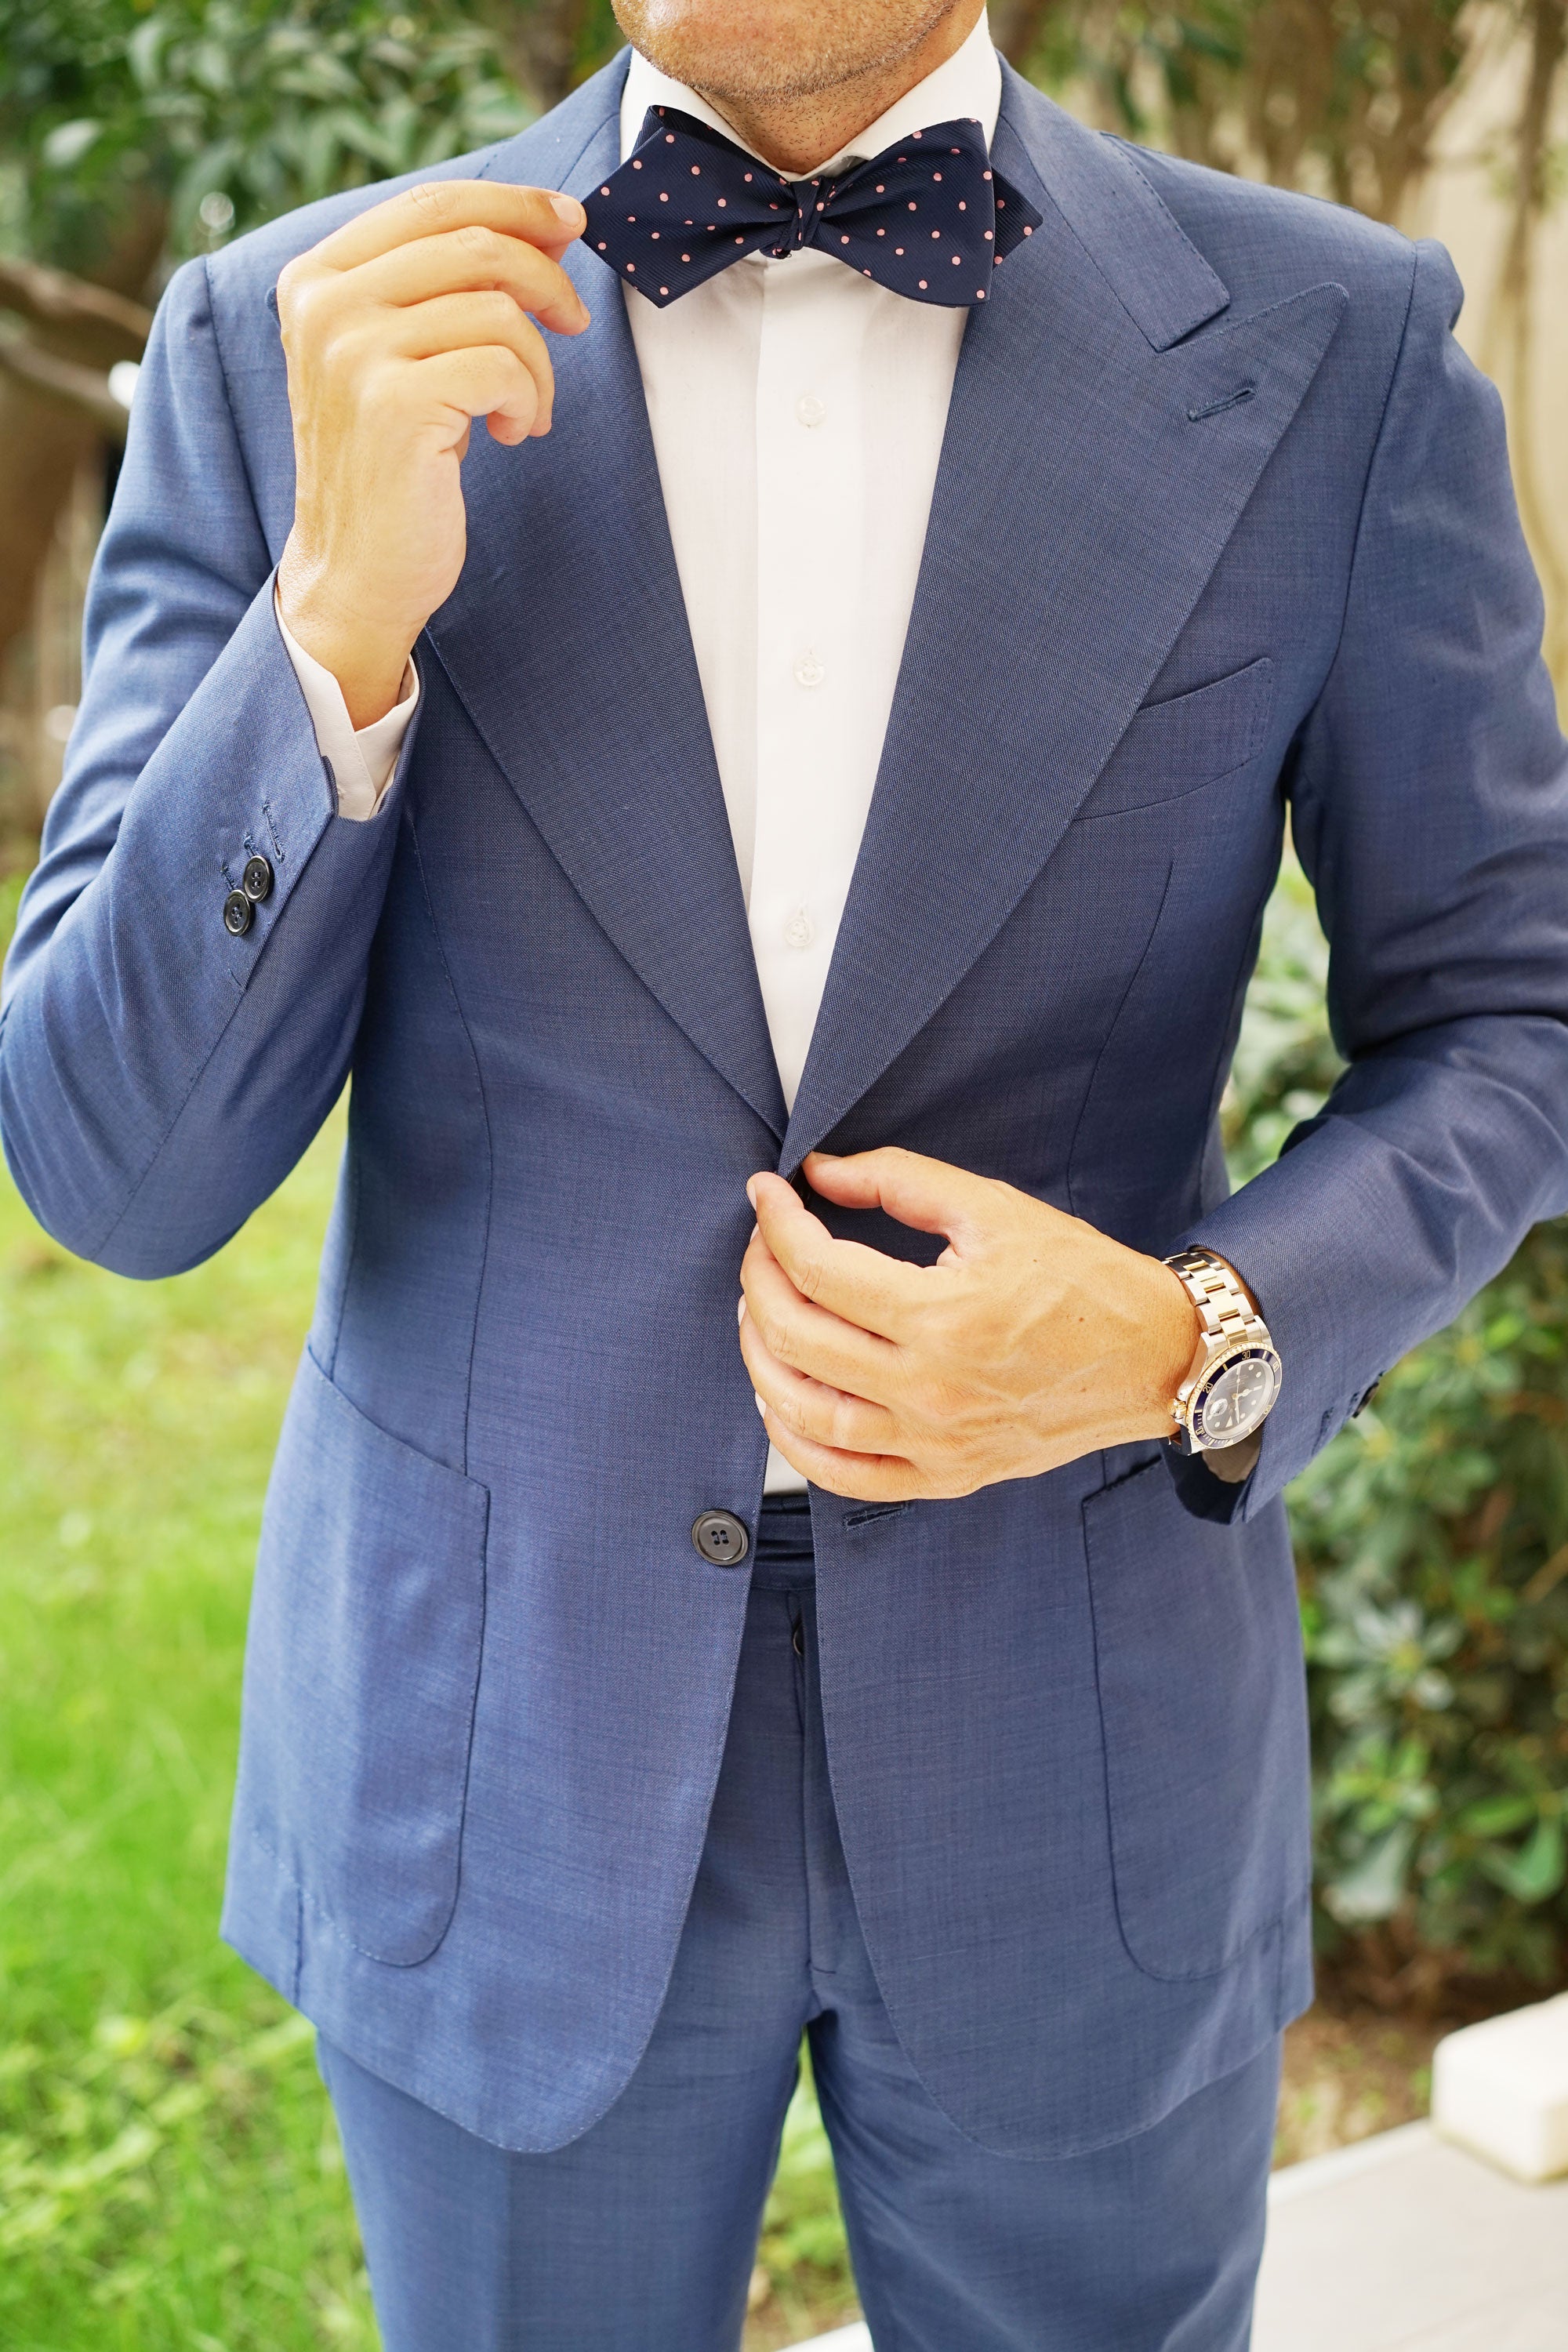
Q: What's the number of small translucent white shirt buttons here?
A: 3